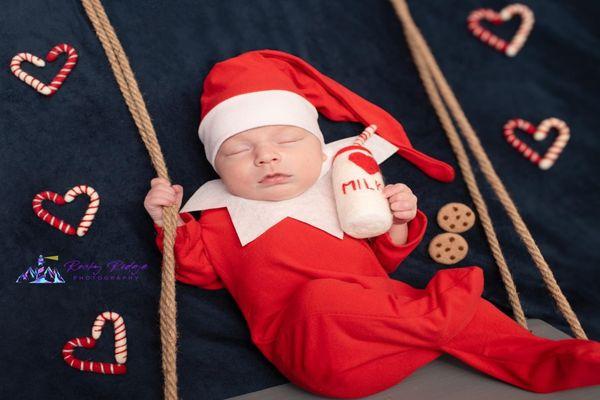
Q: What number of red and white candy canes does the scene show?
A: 10